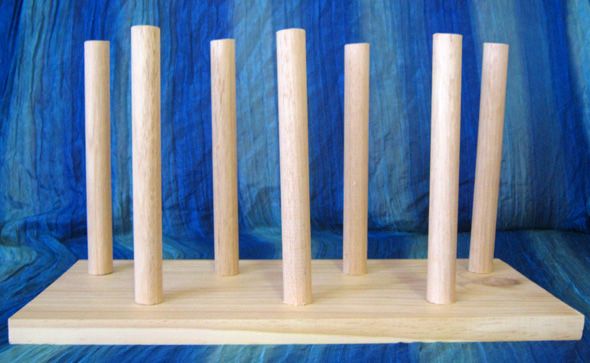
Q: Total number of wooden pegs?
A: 7